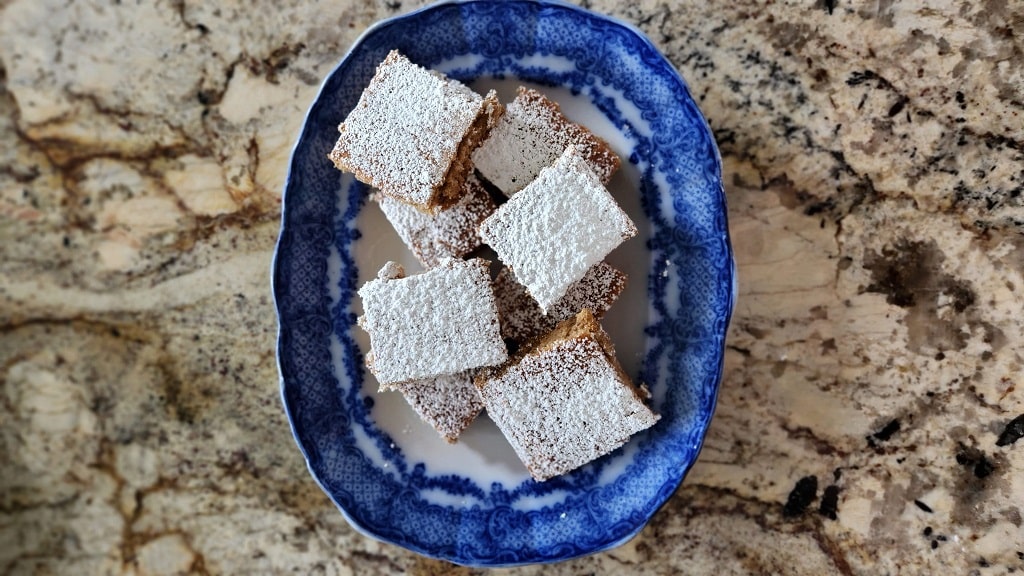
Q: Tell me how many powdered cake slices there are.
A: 8